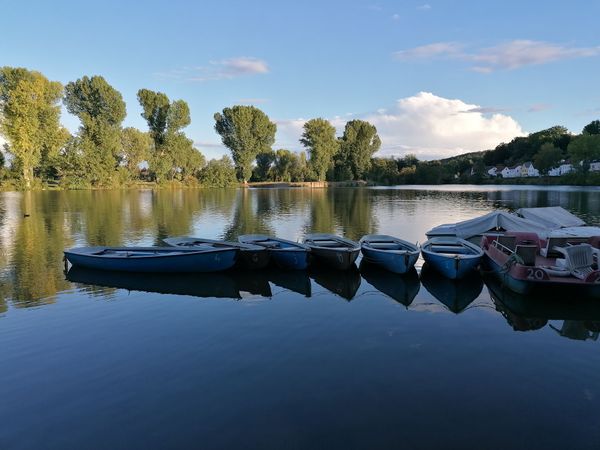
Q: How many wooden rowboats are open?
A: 6